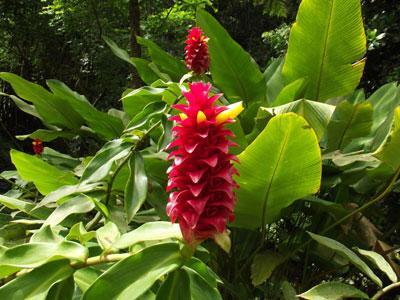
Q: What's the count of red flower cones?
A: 3